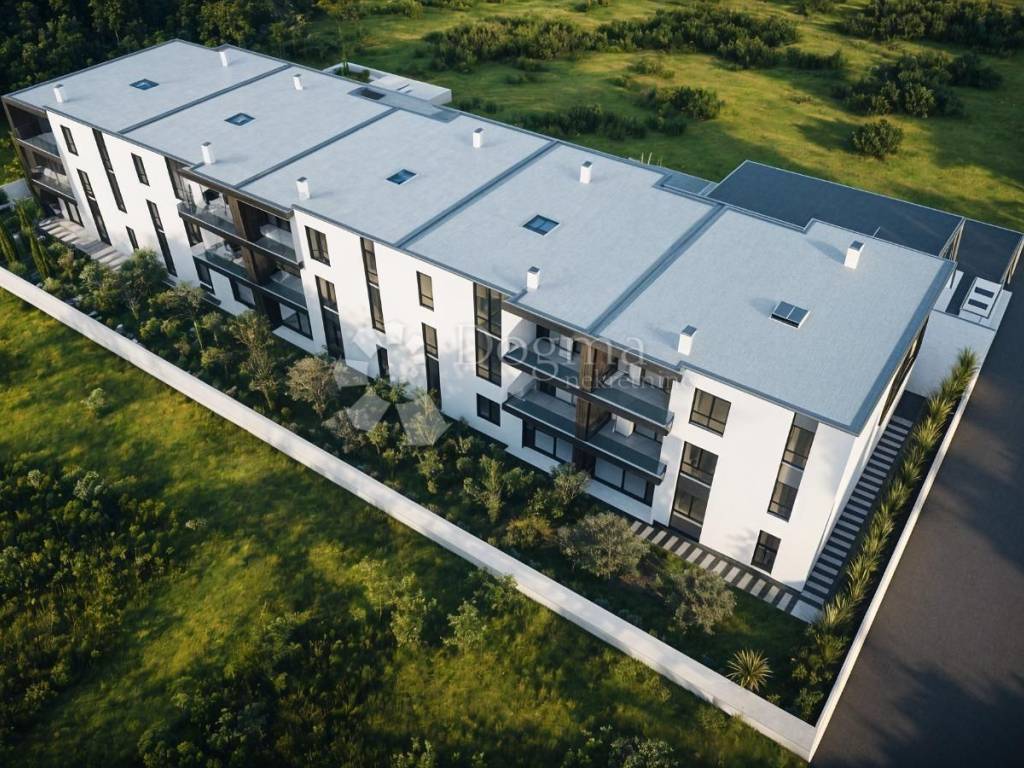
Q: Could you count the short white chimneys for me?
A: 10